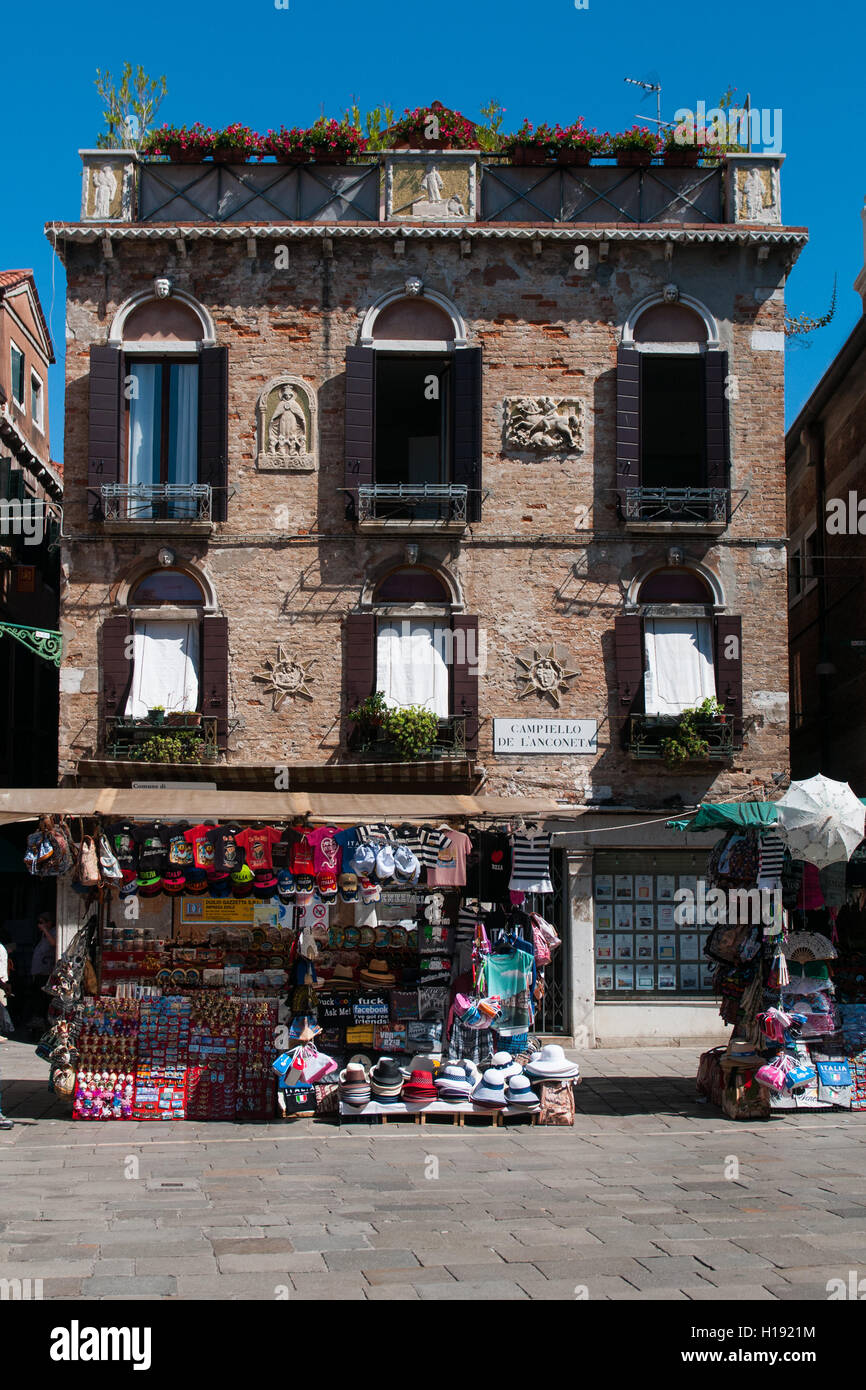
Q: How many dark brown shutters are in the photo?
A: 12